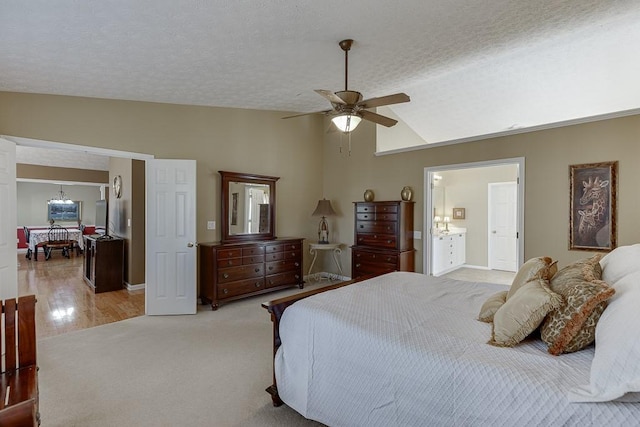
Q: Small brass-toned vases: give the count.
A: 2